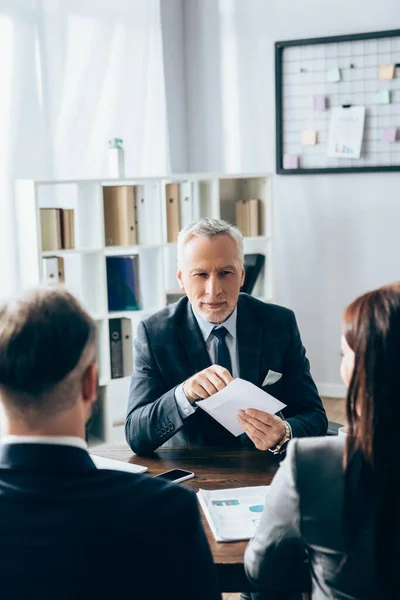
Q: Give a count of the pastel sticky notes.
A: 7